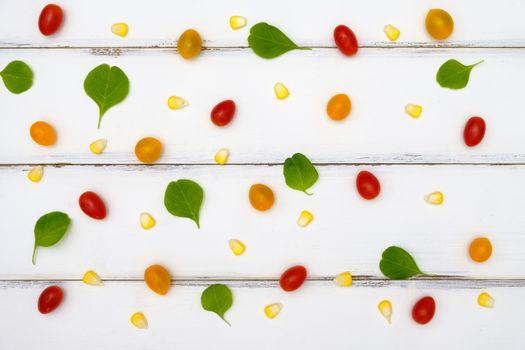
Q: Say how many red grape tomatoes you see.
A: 9